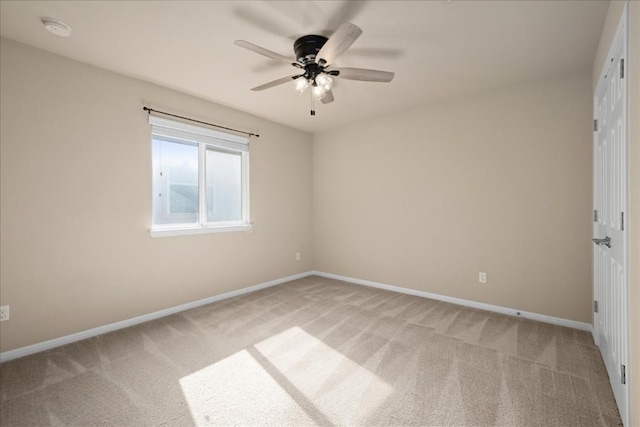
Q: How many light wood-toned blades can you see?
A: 5